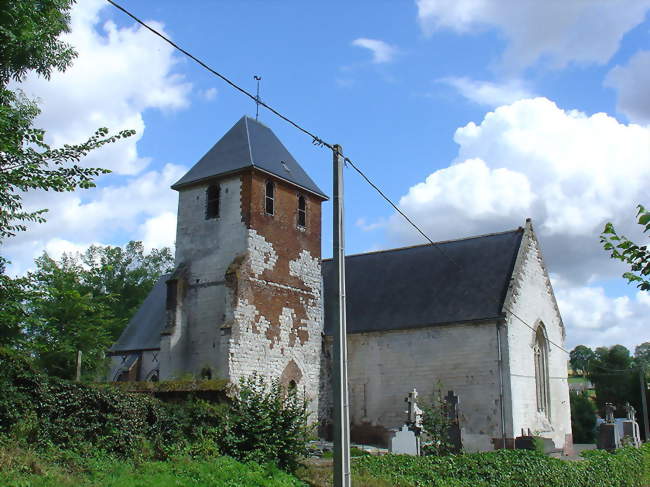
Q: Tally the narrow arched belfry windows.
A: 3